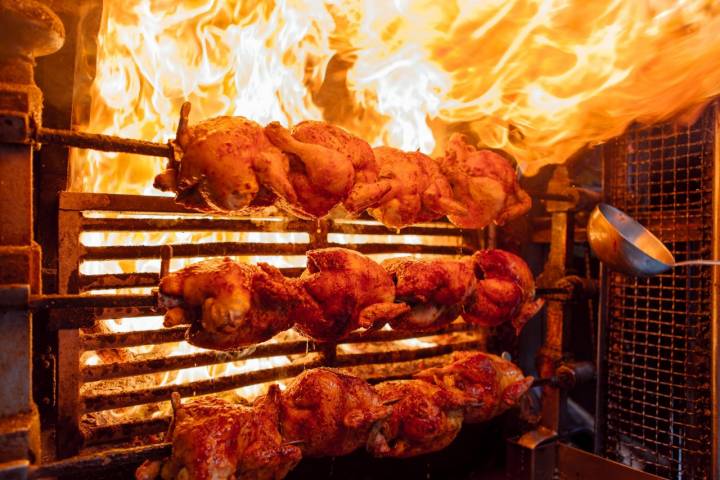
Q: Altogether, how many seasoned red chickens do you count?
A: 12